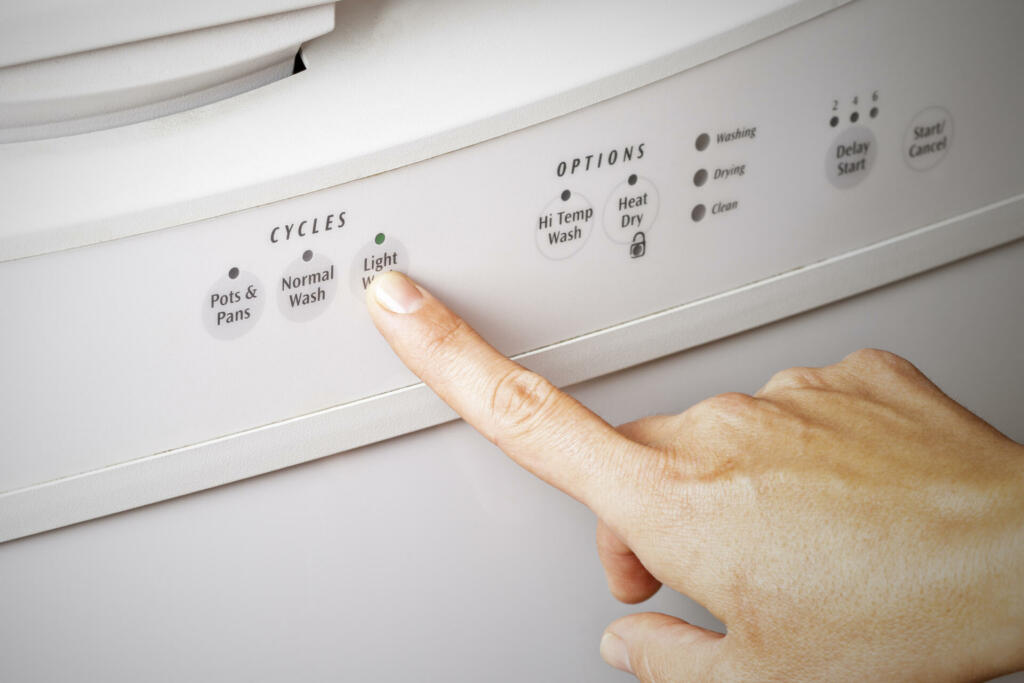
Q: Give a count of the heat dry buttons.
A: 1